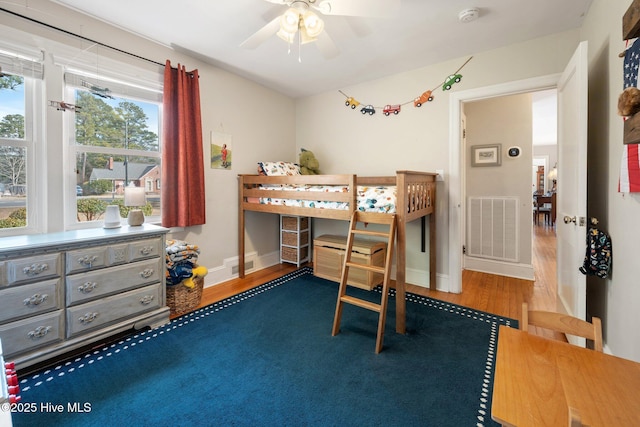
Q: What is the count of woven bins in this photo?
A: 4